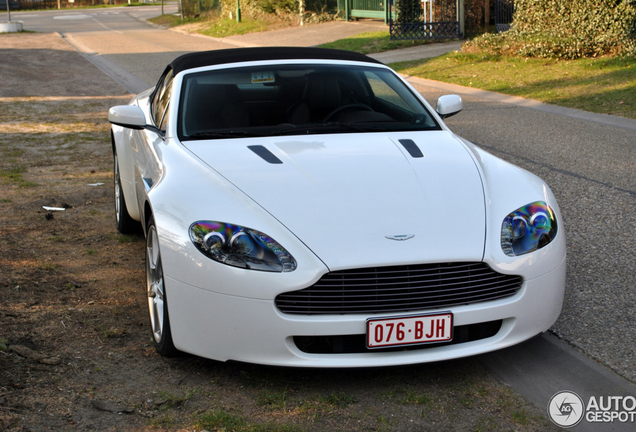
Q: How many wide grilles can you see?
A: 2